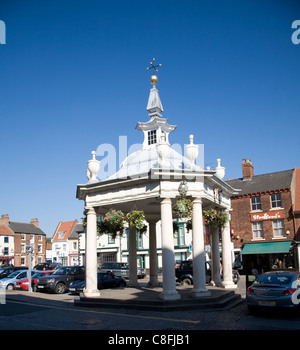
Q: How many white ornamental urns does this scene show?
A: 4